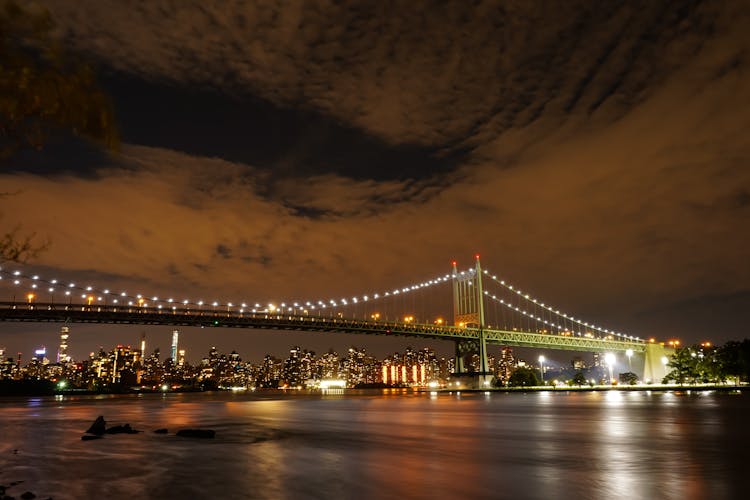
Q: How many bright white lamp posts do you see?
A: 4